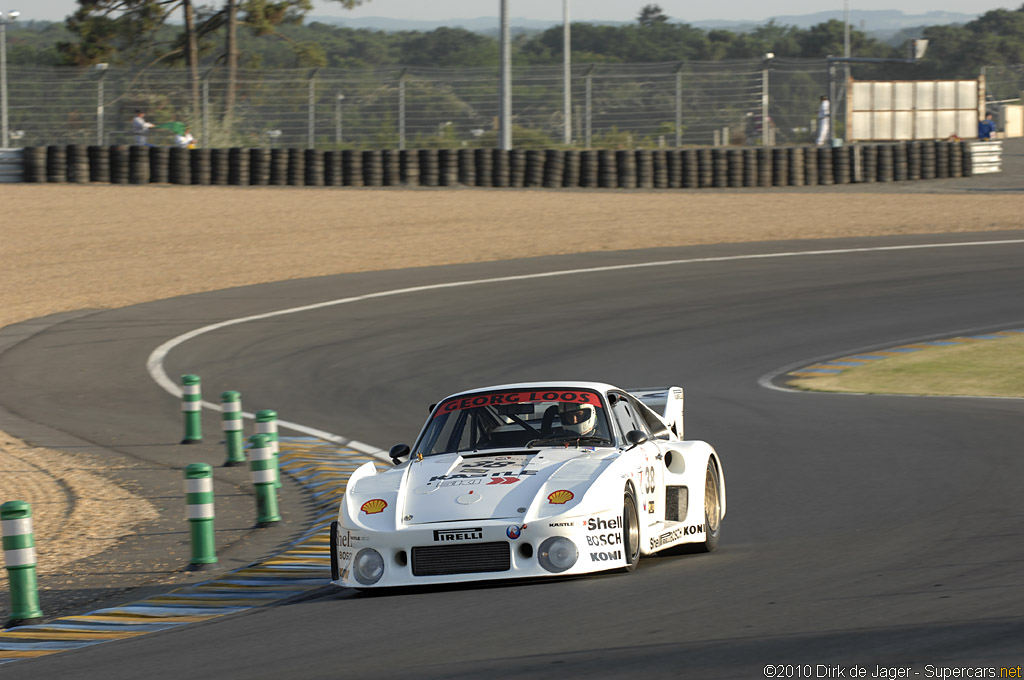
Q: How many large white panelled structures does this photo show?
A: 1